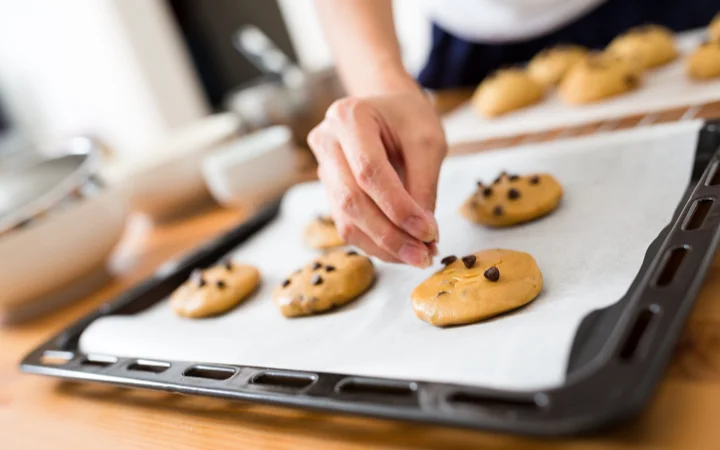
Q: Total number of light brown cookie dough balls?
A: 11